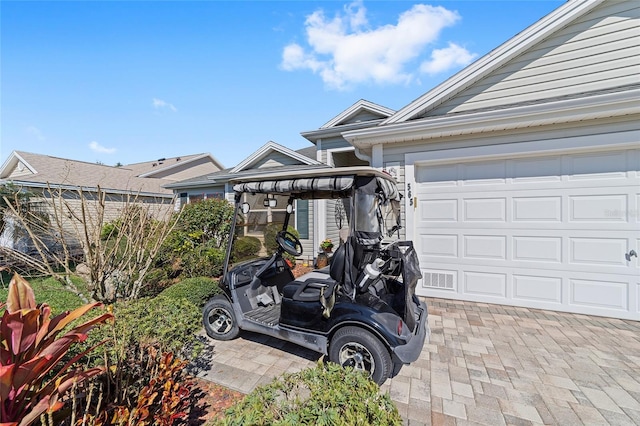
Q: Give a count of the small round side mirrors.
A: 2